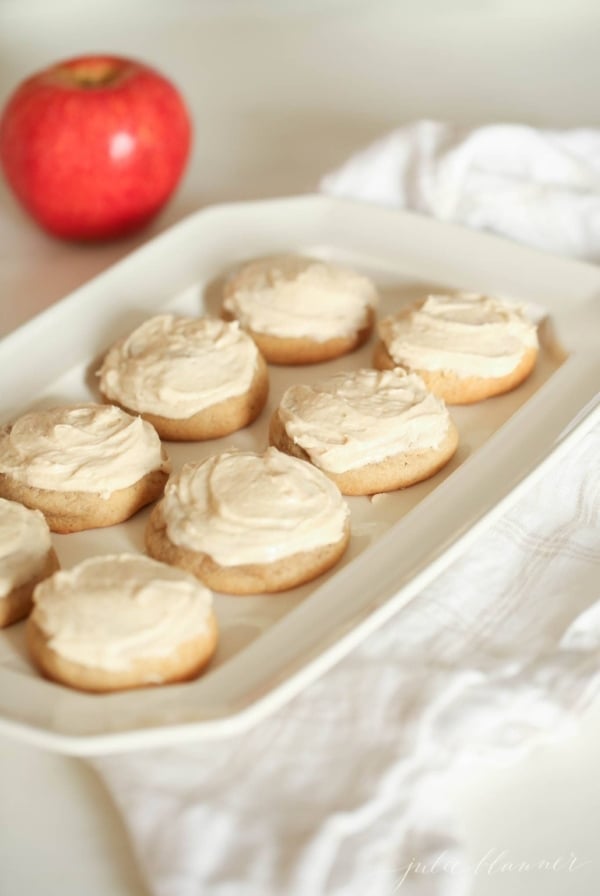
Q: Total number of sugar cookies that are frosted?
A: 8